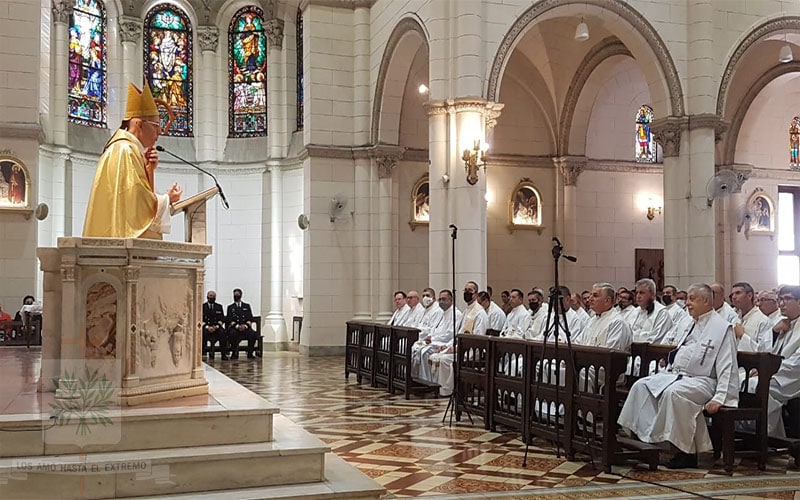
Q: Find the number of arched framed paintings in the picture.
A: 4